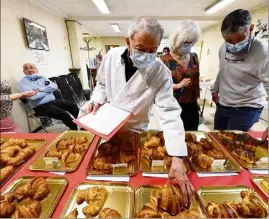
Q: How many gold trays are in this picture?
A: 11